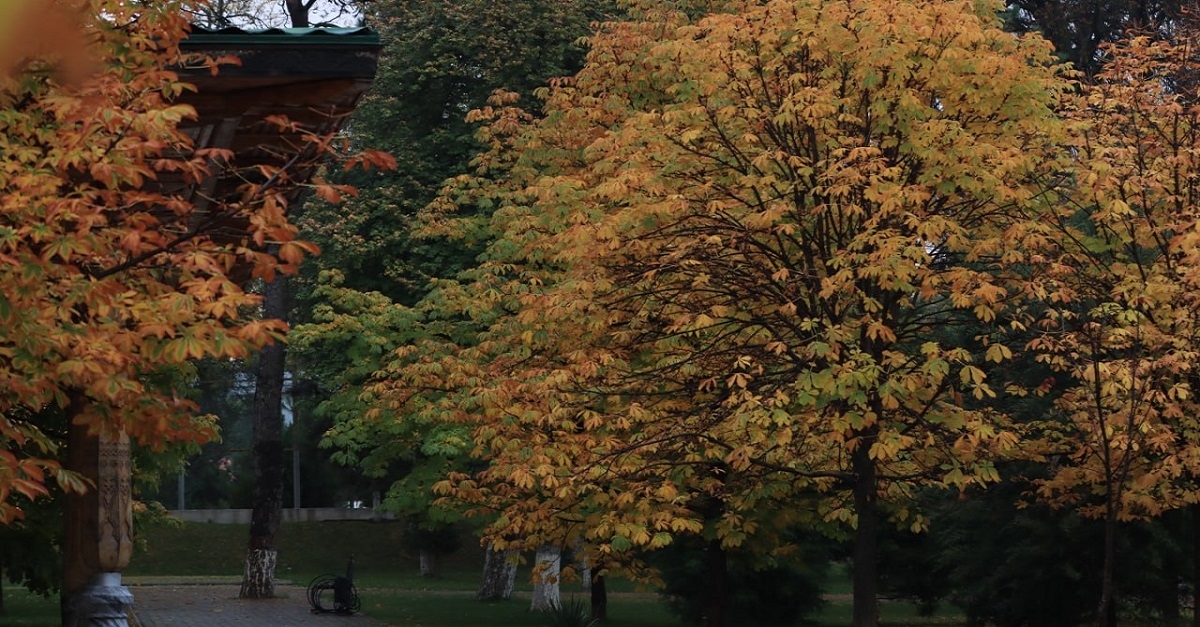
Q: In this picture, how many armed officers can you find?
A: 0